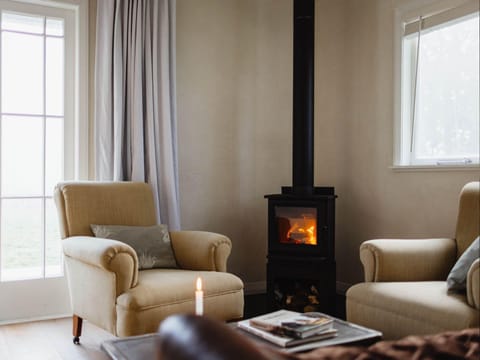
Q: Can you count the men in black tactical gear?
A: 0